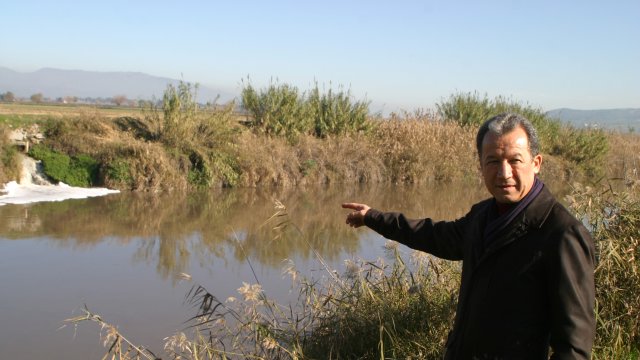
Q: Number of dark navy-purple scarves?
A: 1